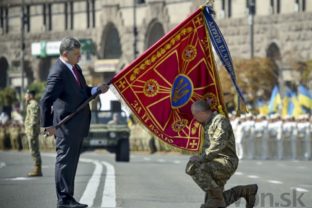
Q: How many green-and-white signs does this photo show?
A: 1